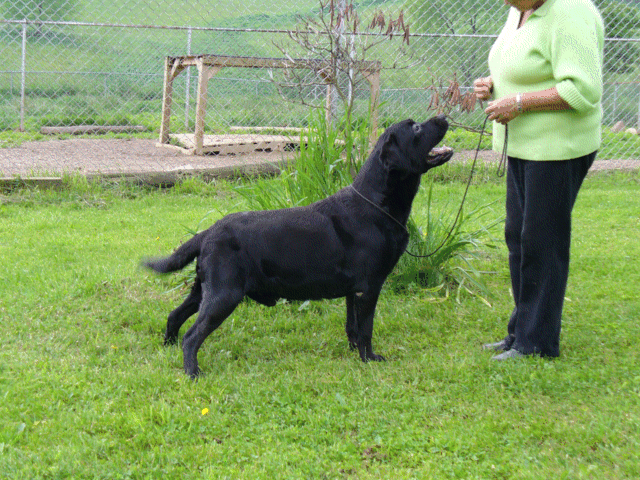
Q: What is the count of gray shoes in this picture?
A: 2